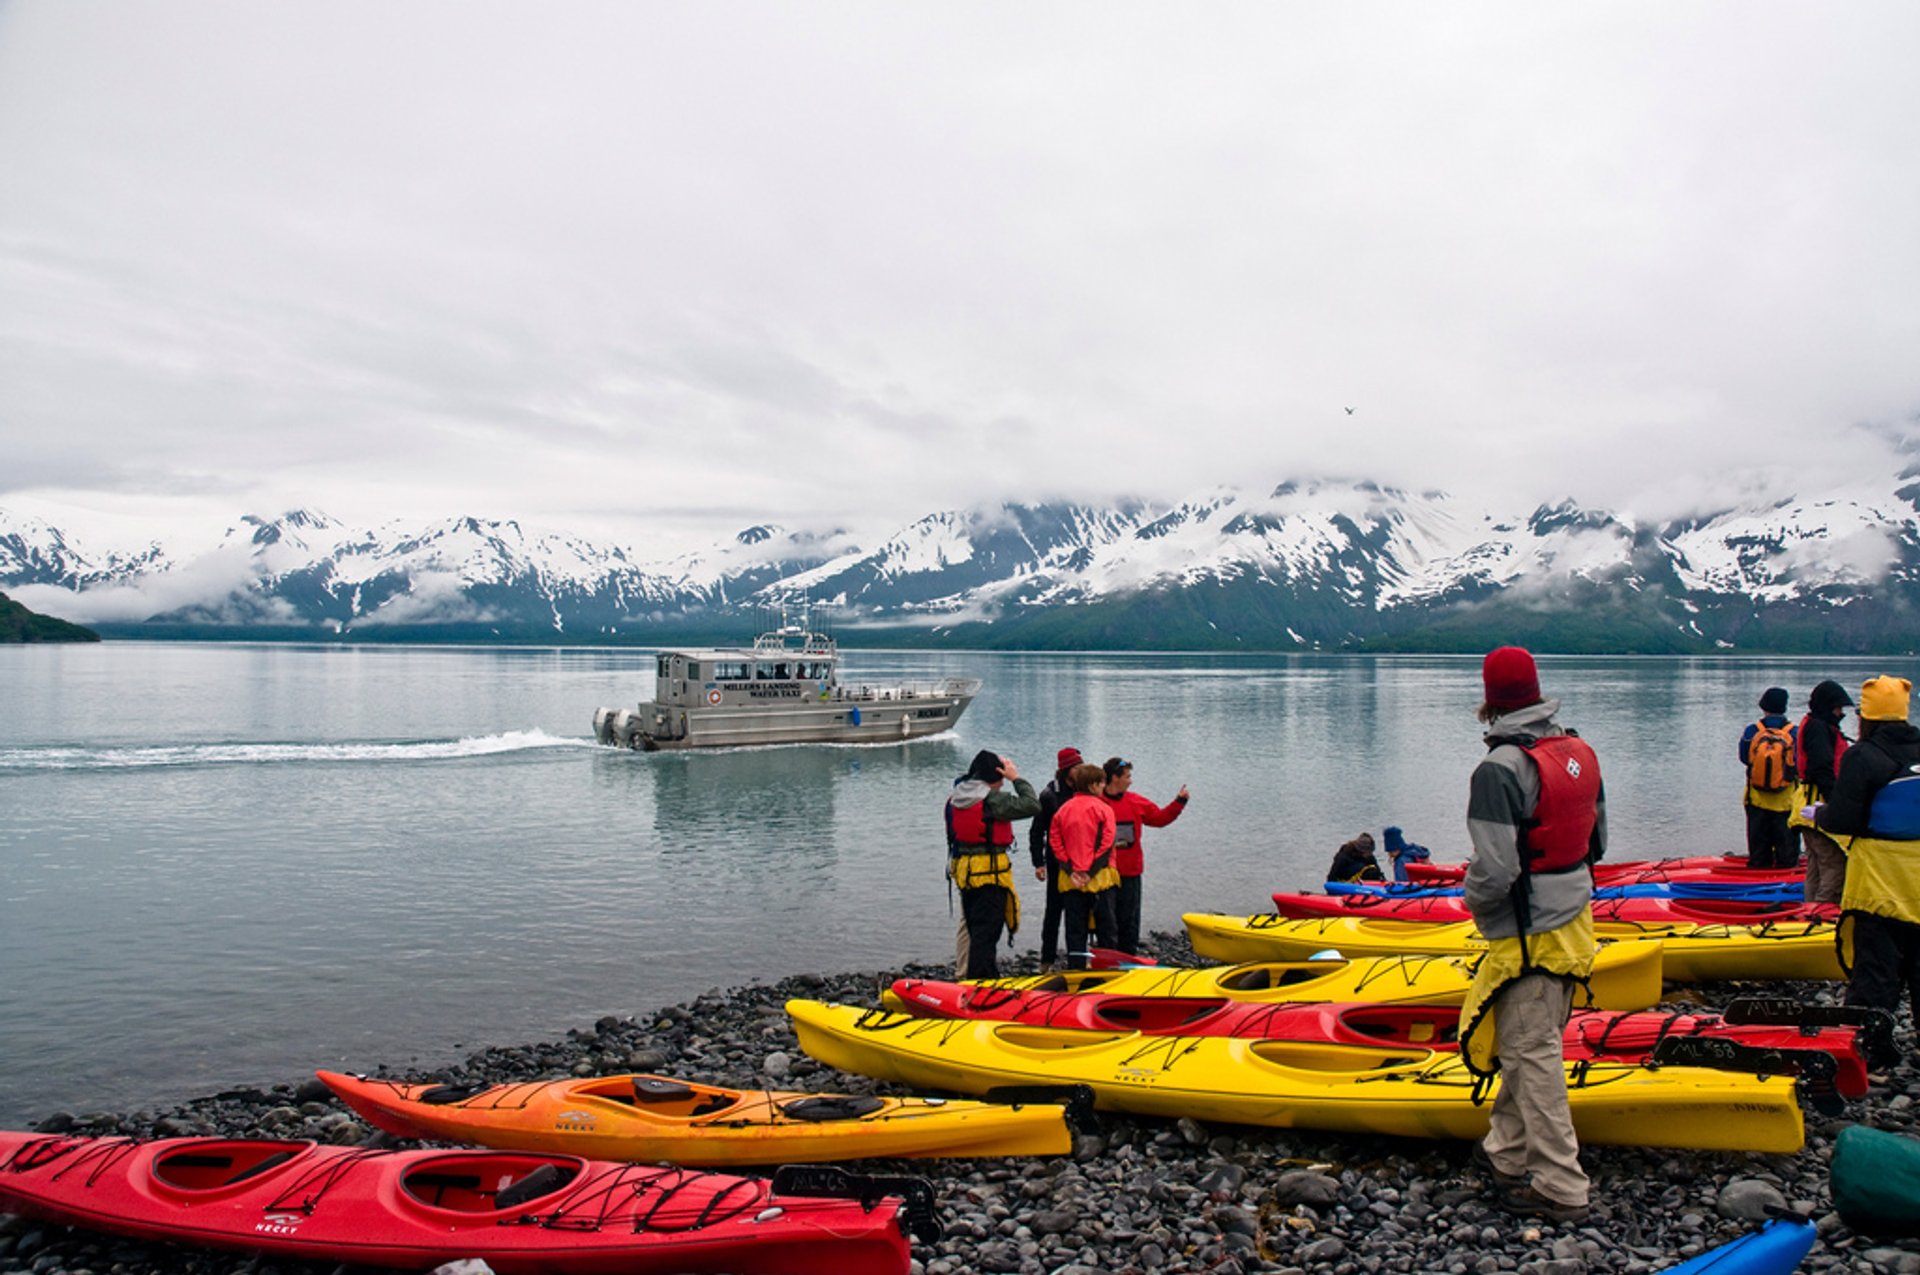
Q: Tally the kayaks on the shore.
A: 11